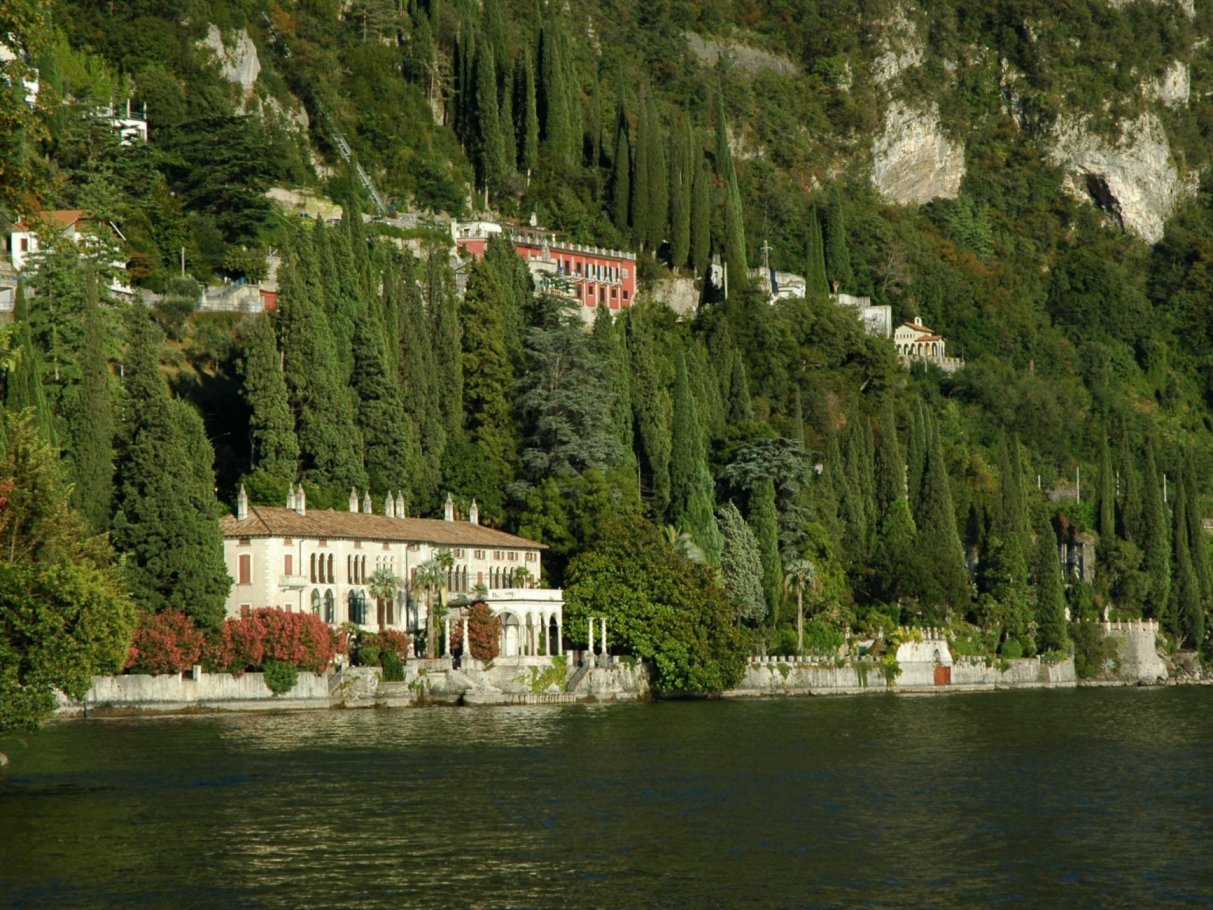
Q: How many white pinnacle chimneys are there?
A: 9